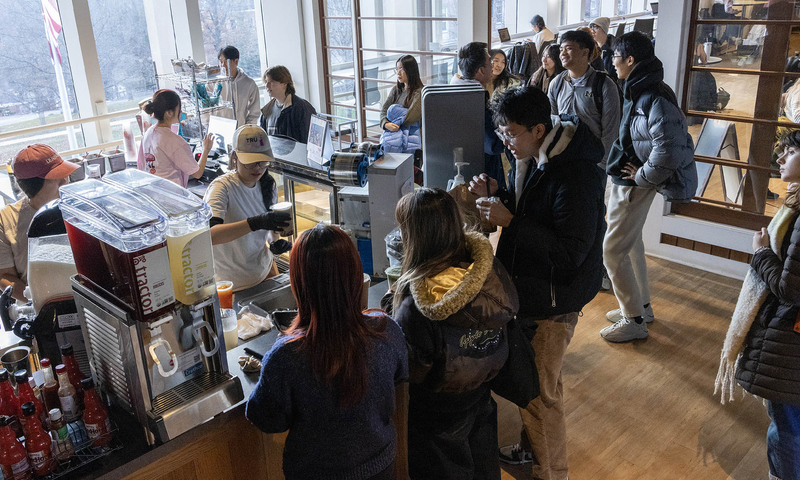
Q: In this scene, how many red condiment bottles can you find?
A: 6